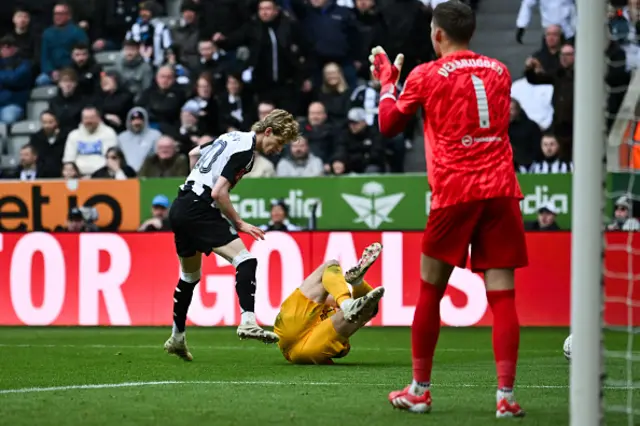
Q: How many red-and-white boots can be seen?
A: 2